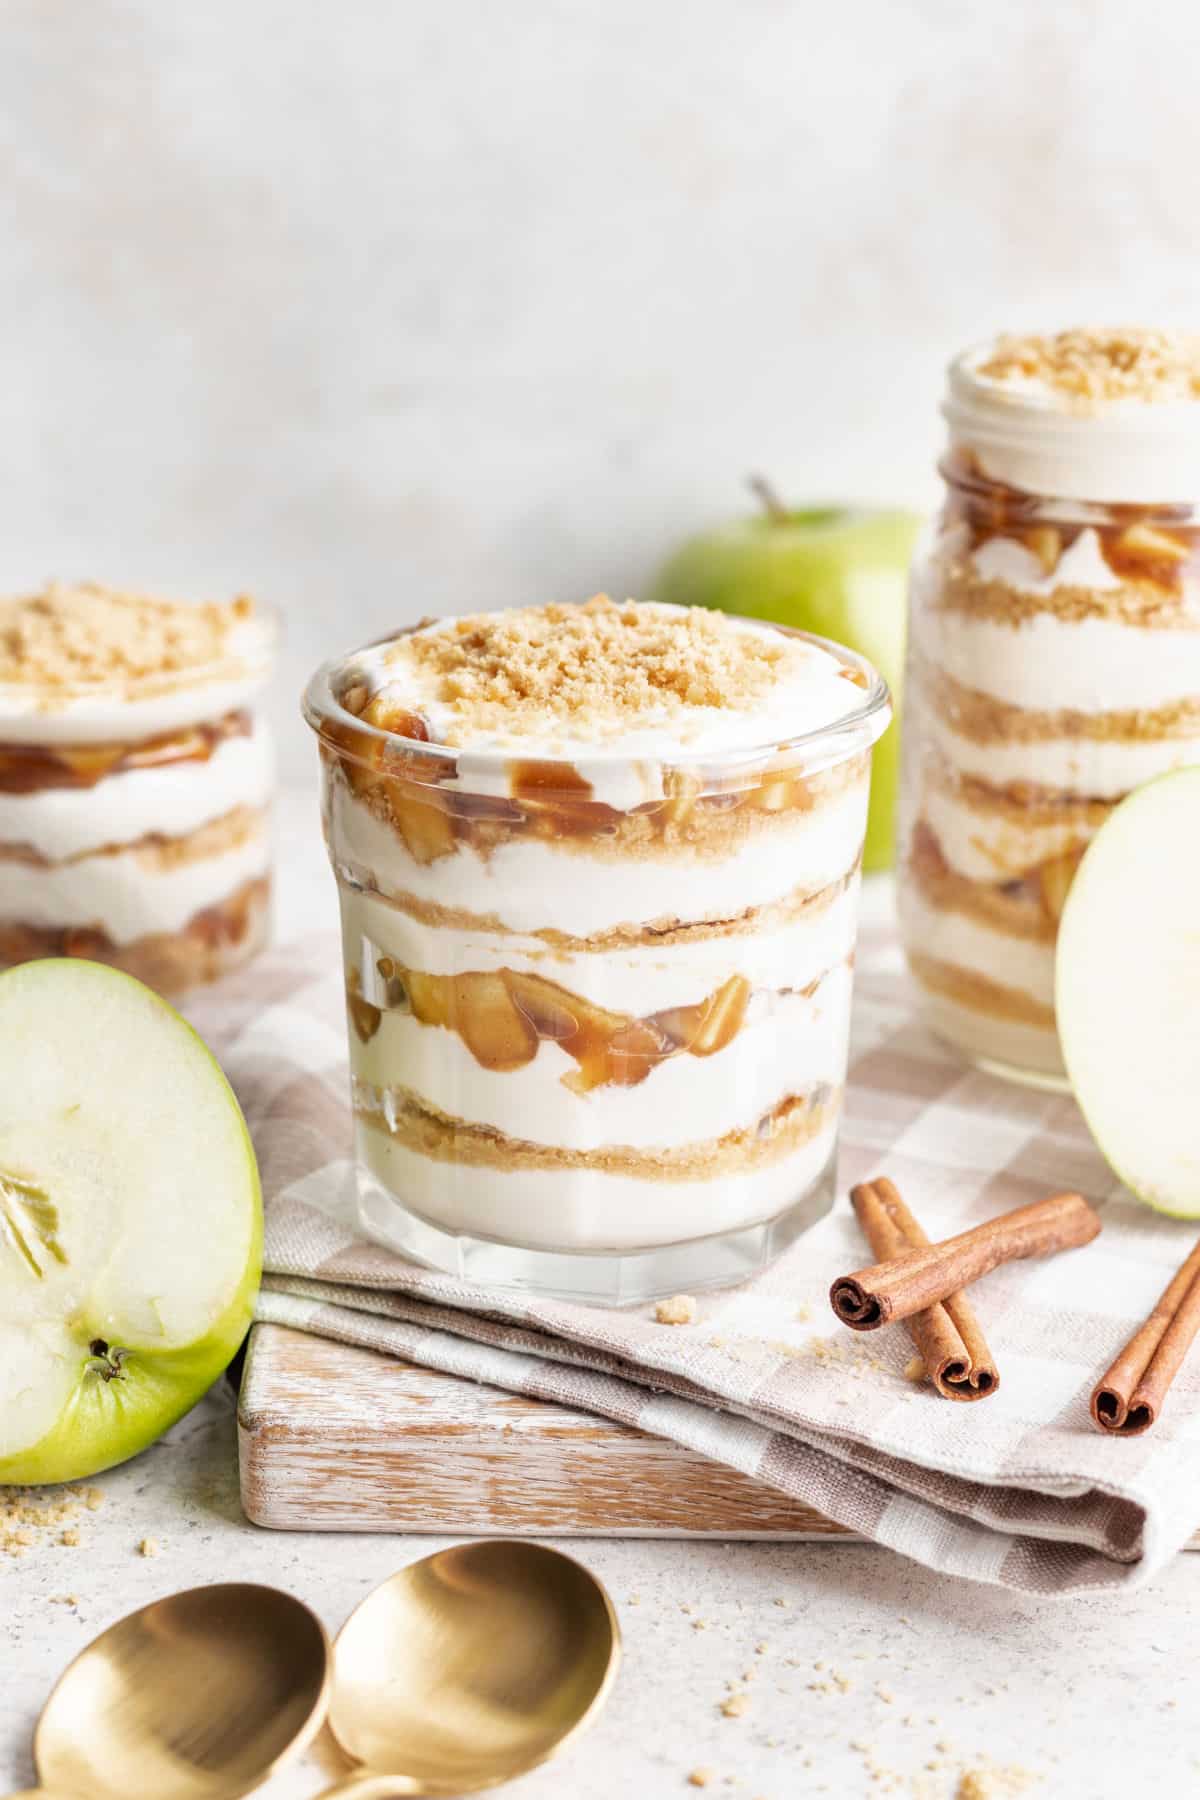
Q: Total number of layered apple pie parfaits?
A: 3